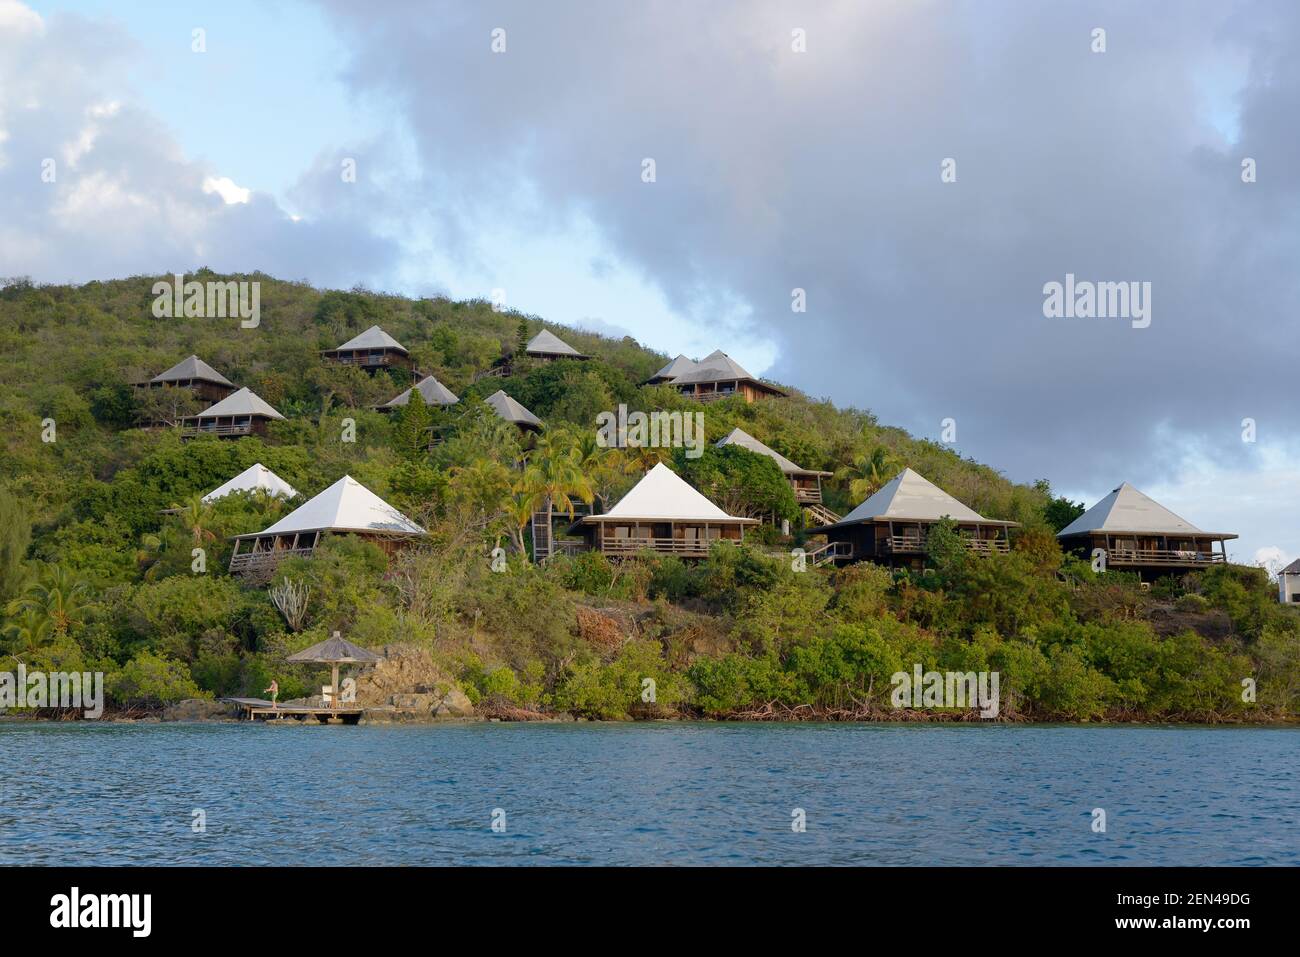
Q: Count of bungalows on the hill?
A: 14